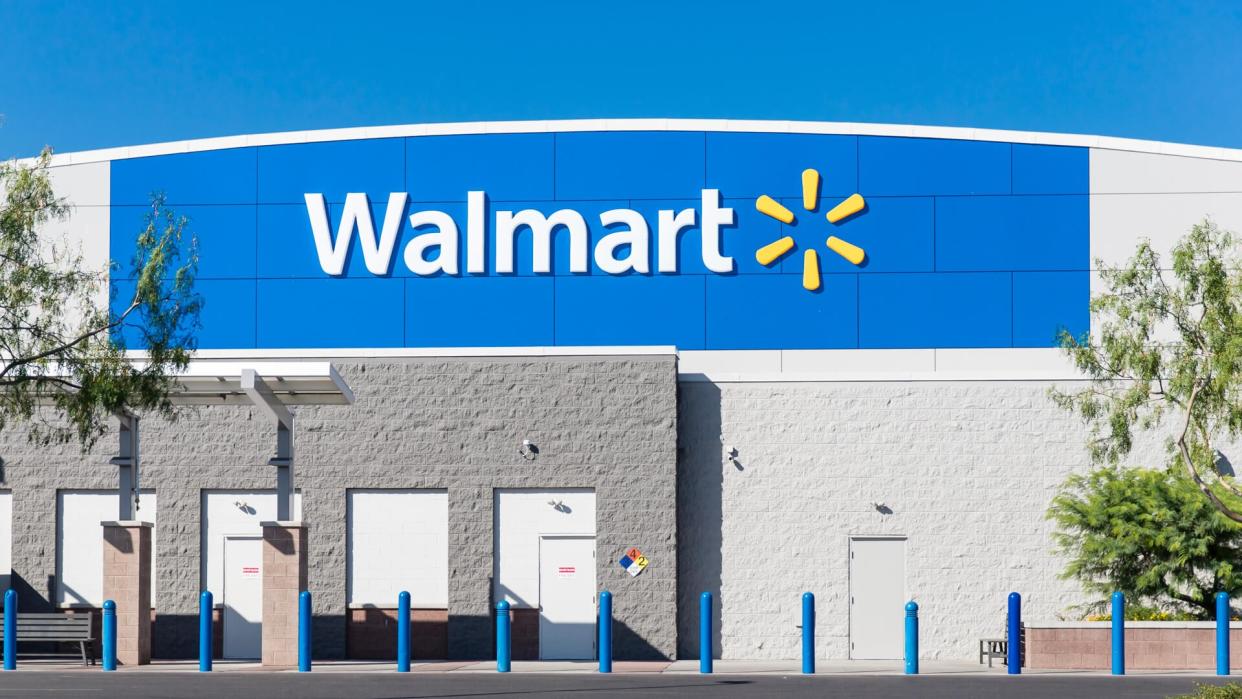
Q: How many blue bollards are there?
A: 13